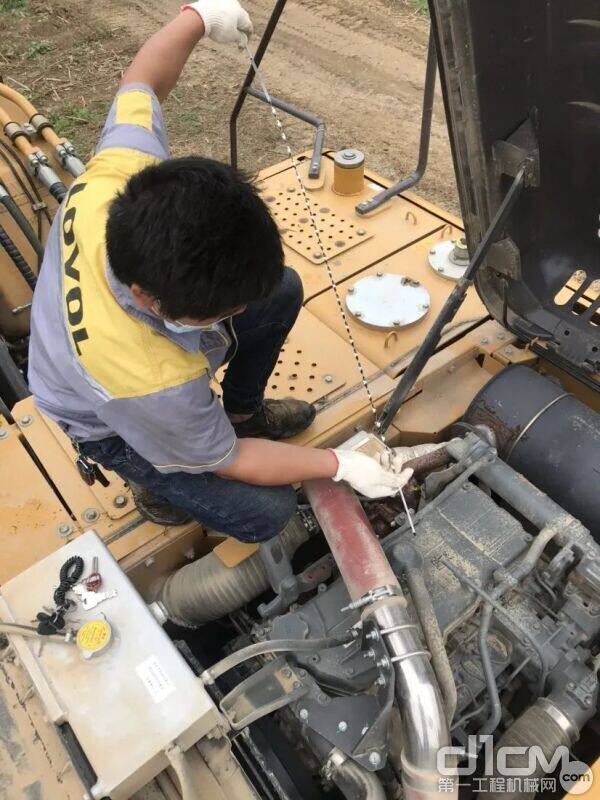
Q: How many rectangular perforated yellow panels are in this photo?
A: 2